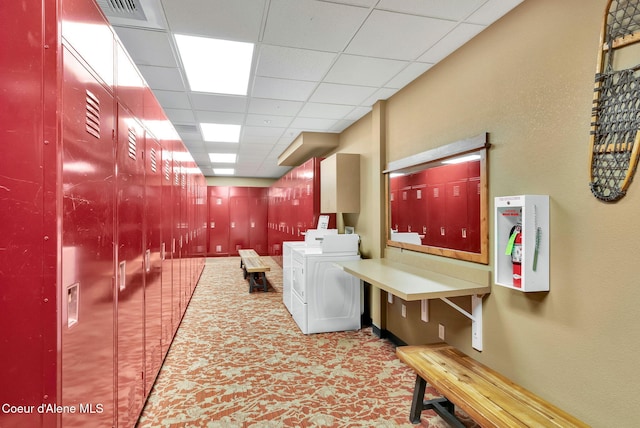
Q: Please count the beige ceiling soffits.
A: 1